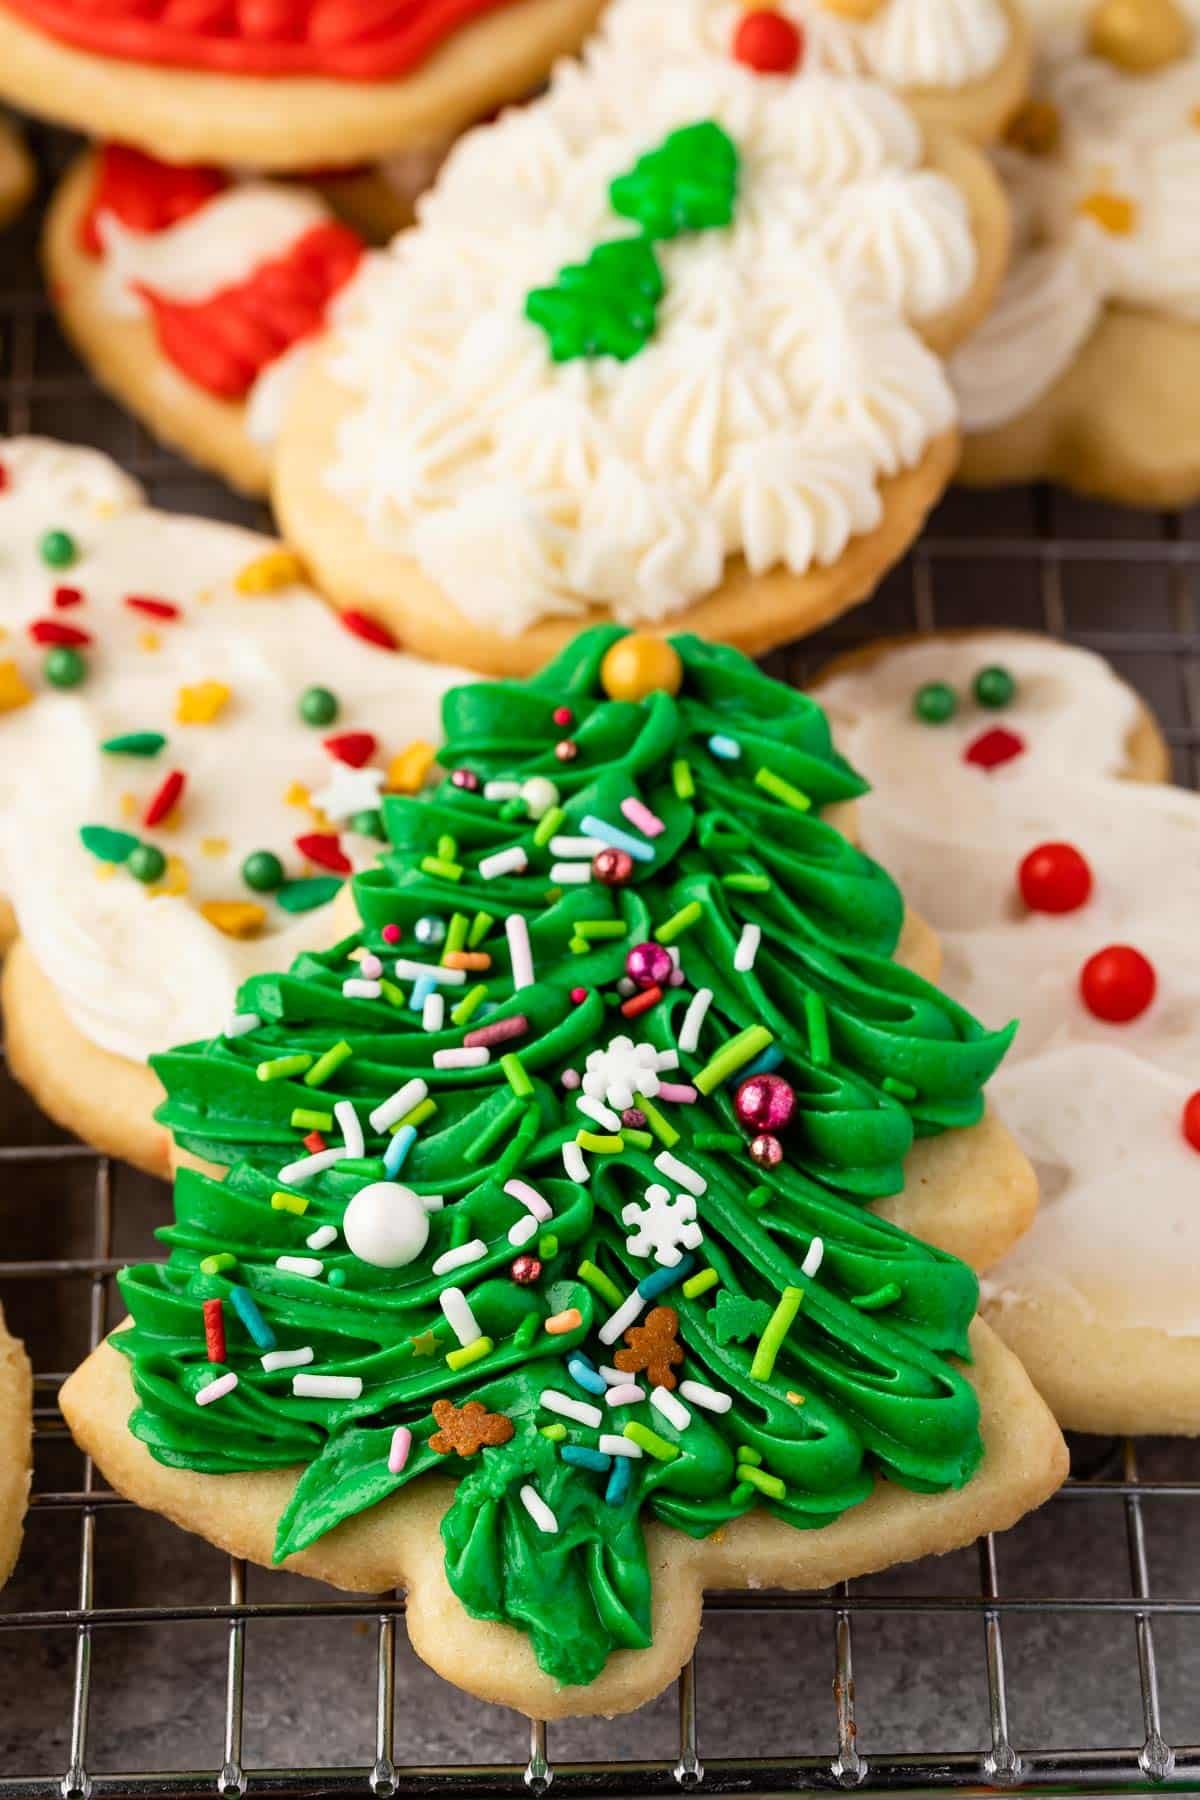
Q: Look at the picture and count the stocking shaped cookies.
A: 0